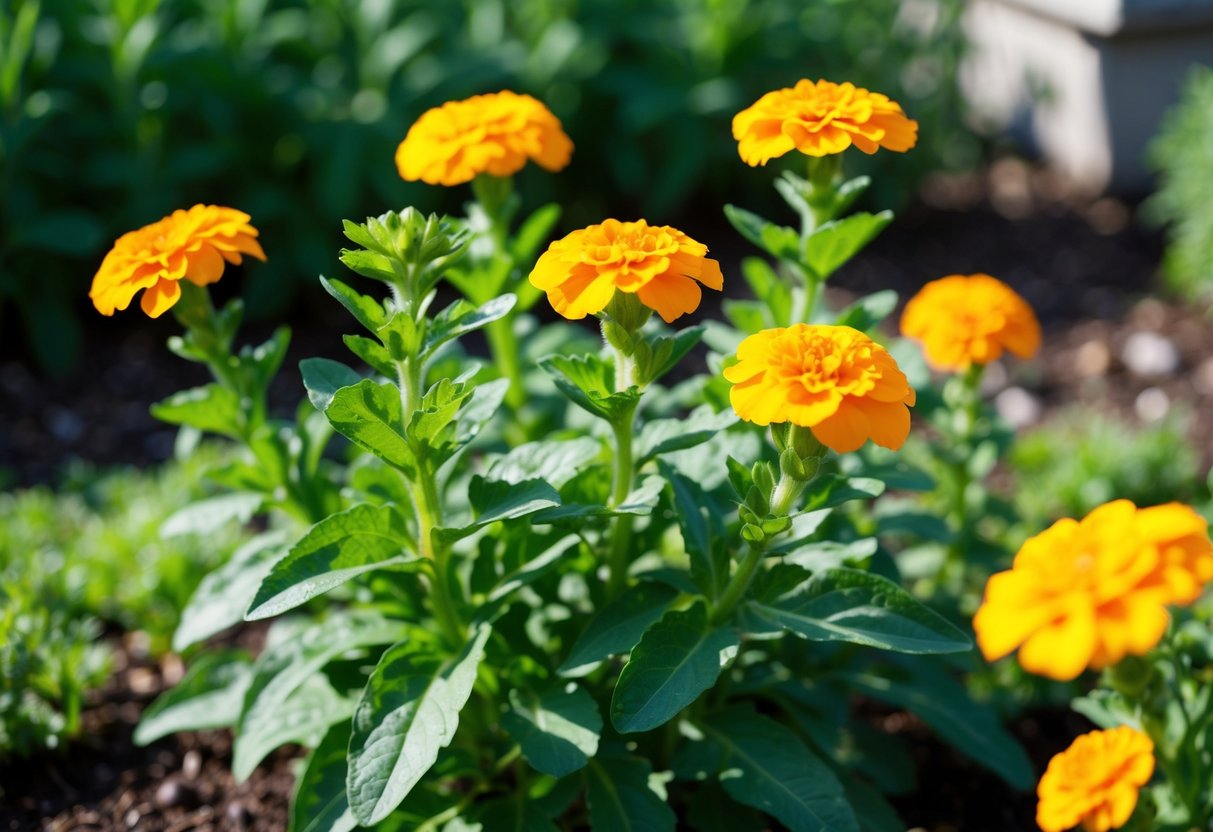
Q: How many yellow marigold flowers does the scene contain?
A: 8